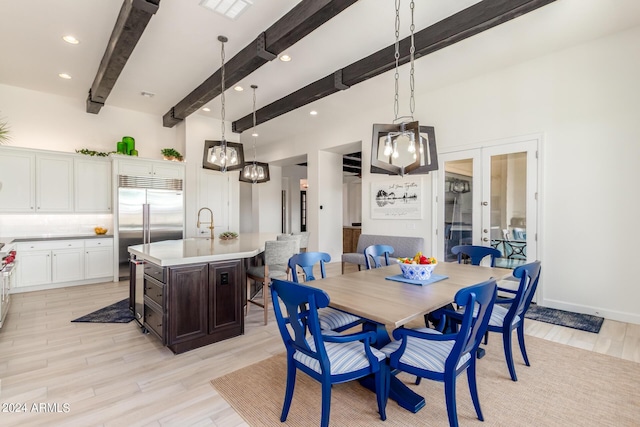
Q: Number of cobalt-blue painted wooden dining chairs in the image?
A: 6